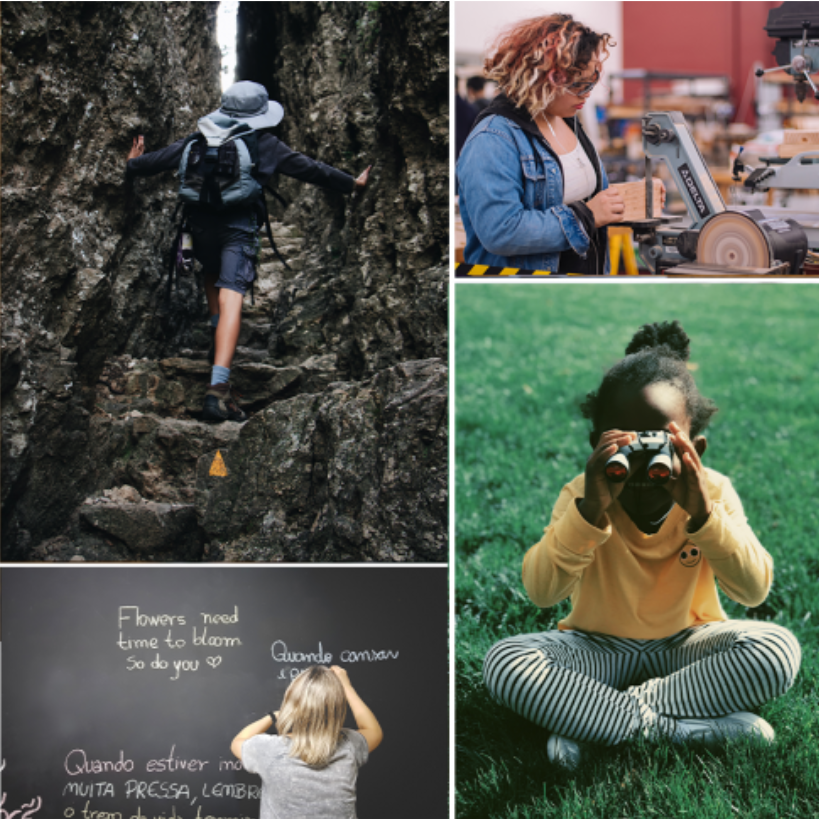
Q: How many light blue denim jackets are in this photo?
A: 1